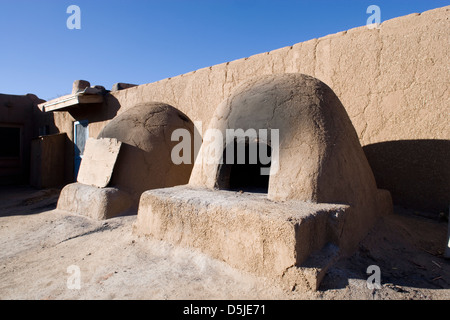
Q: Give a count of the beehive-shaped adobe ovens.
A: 2